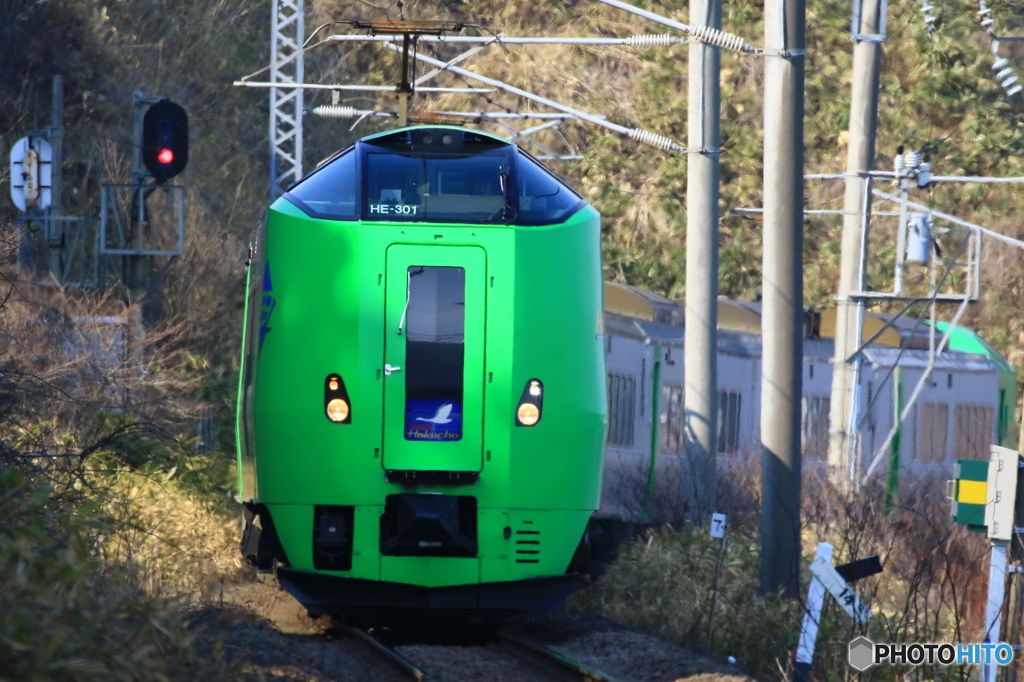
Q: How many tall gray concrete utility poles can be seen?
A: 3